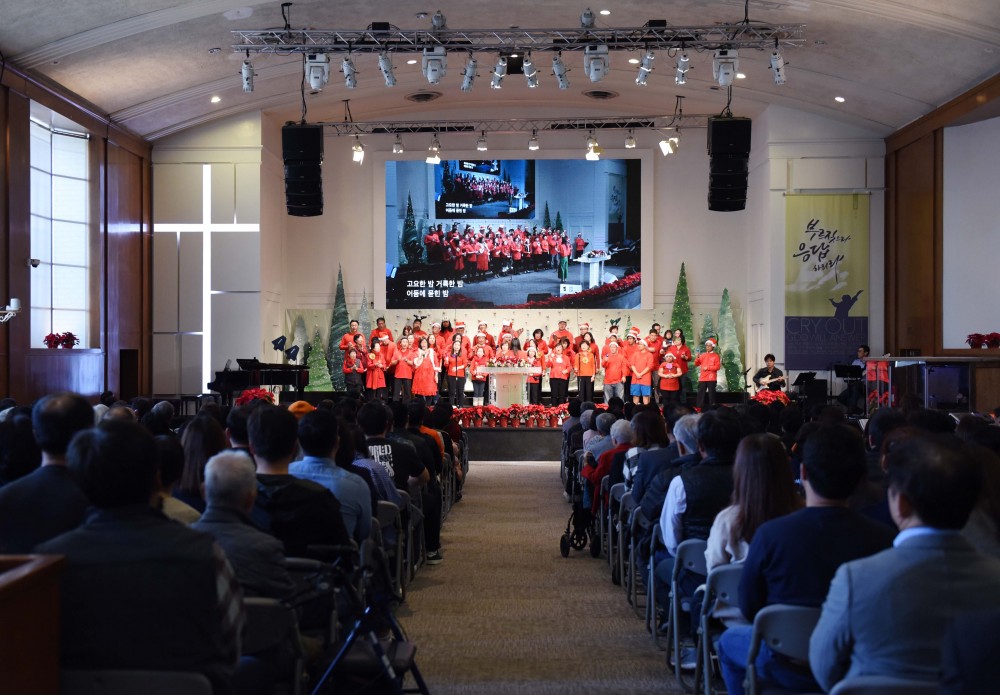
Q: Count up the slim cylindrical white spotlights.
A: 10